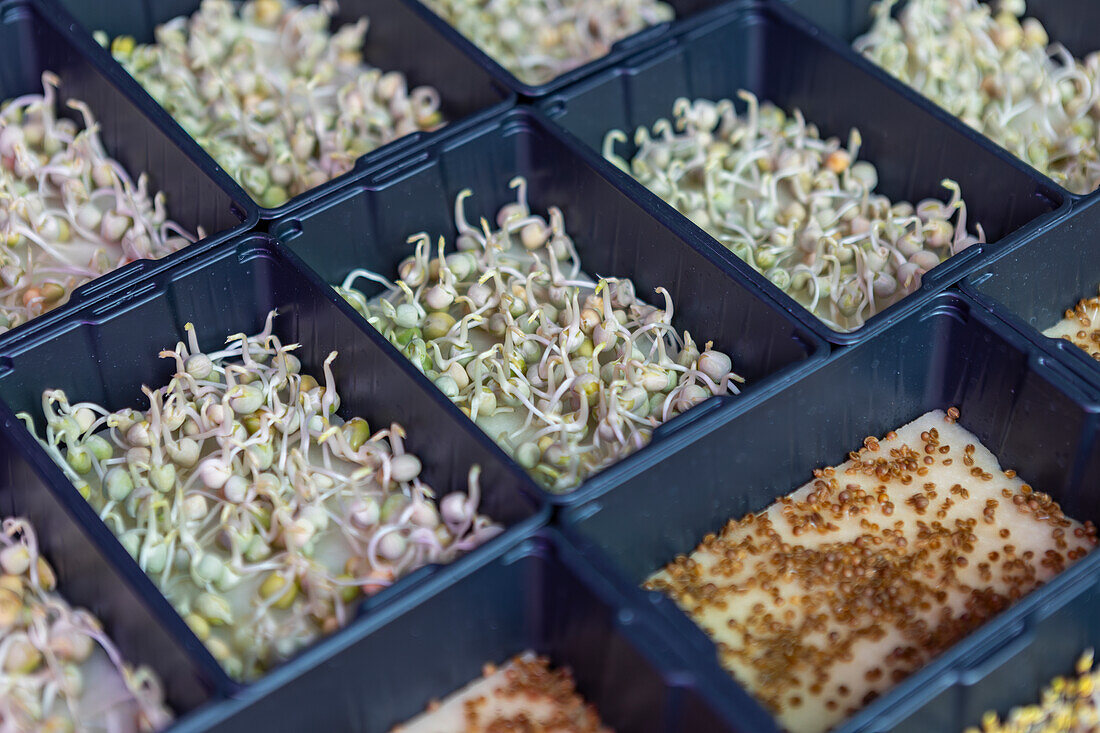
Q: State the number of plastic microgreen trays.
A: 12